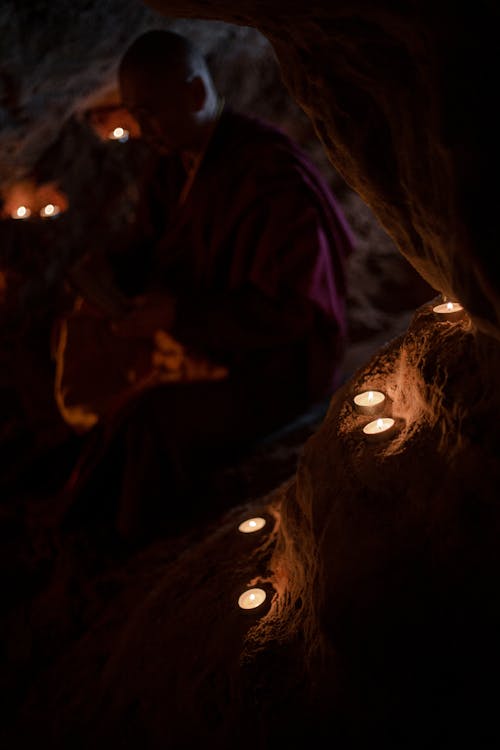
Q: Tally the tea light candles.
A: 8